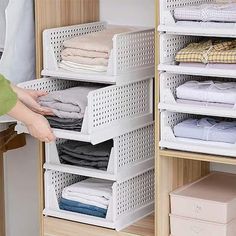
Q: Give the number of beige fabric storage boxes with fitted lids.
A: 2